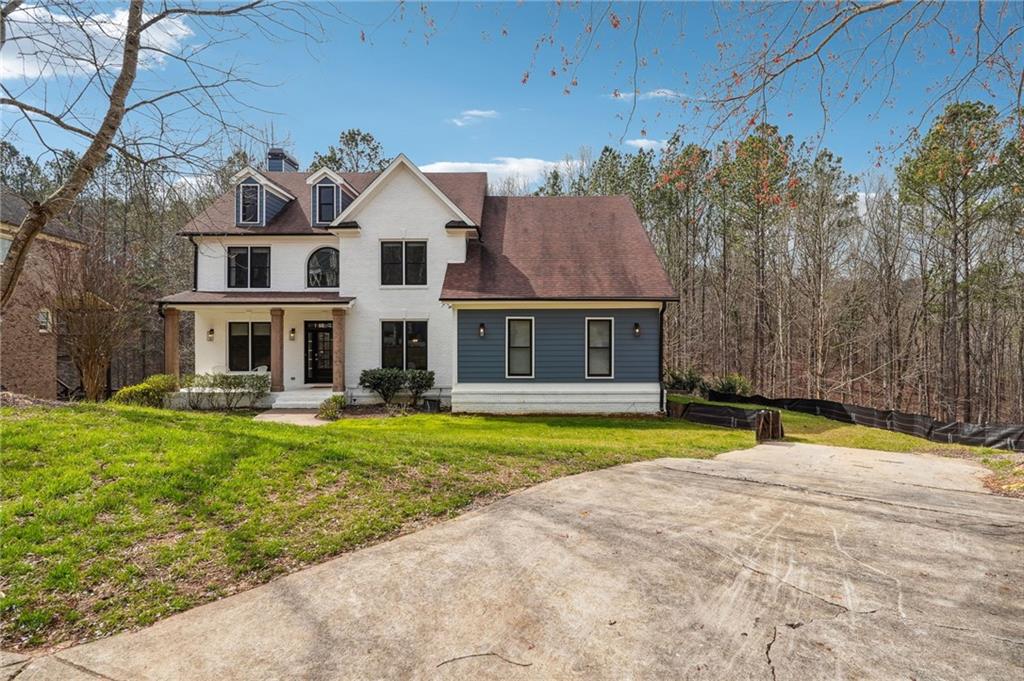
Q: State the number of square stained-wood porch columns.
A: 3